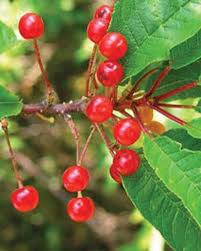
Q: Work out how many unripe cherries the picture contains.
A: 2